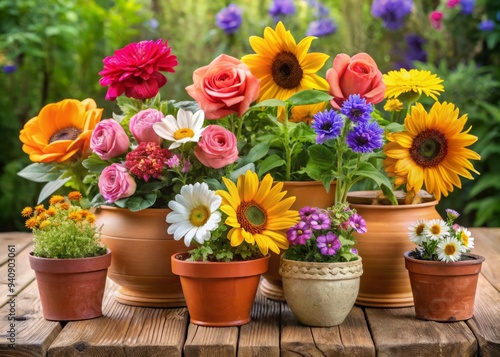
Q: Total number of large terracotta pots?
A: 3